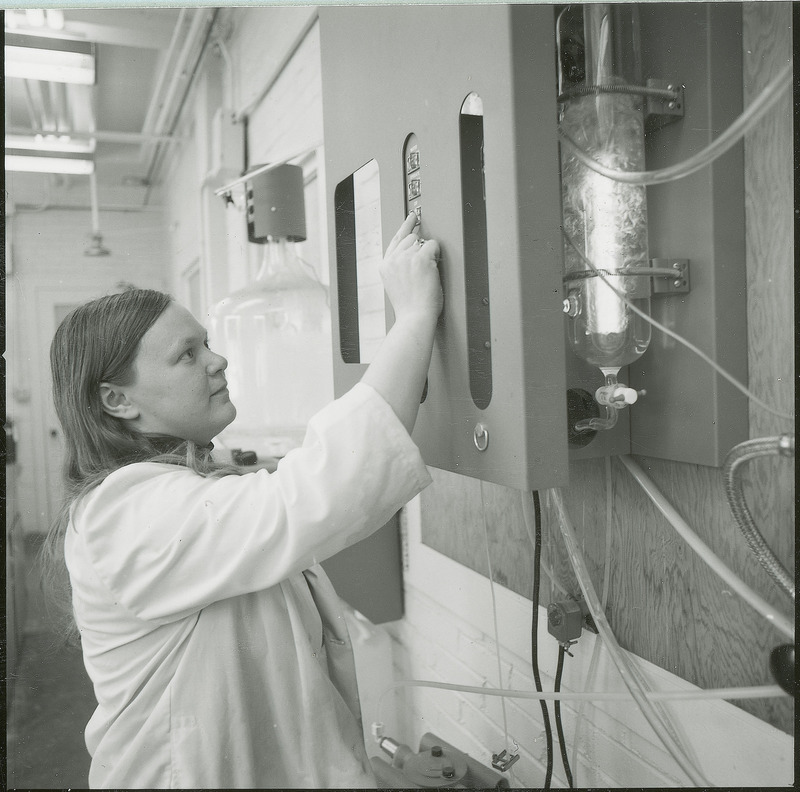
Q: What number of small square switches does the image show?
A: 3